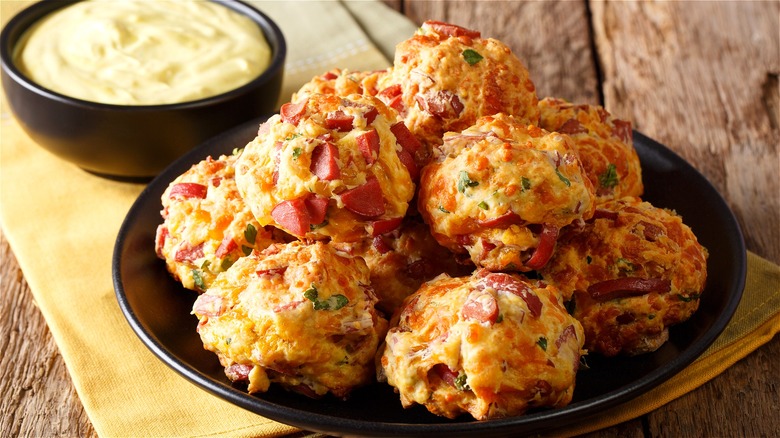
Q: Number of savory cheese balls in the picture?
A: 10